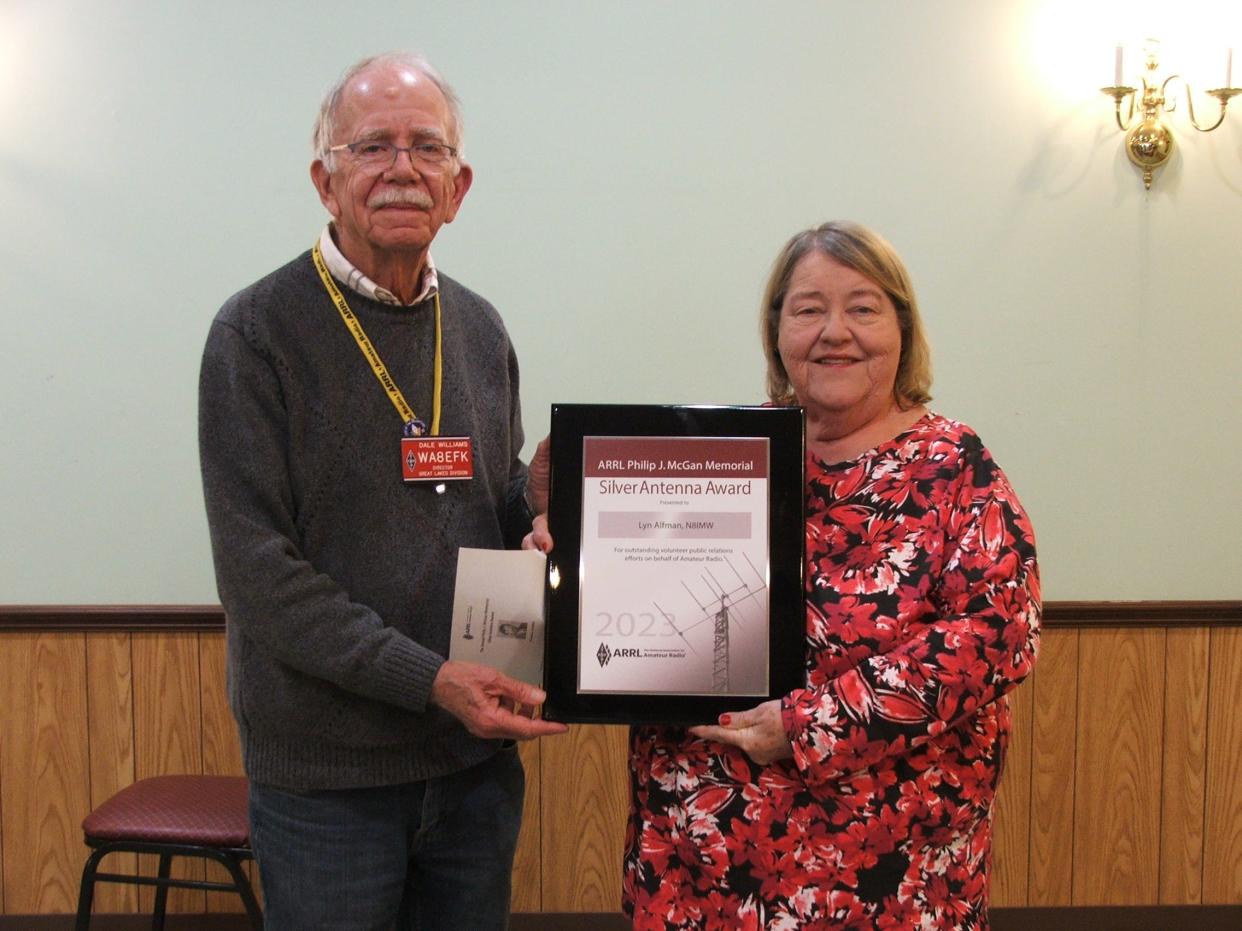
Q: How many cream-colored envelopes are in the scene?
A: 1